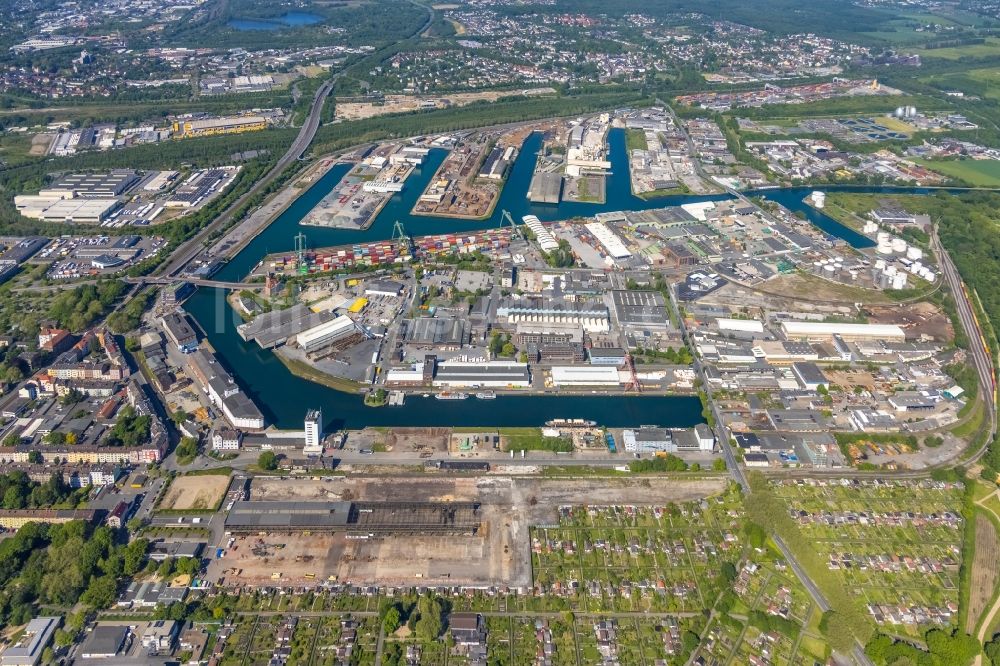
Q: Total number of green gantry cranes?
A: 3